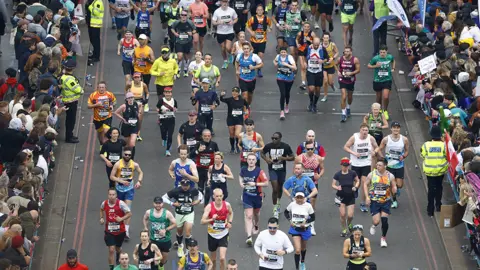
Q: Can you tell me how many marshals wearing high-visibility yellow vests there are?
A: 3